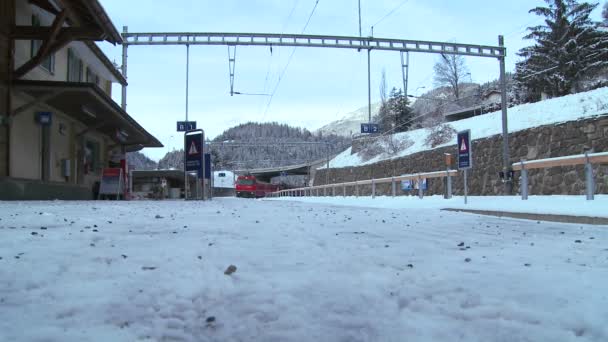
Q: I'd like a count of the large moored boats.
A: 0